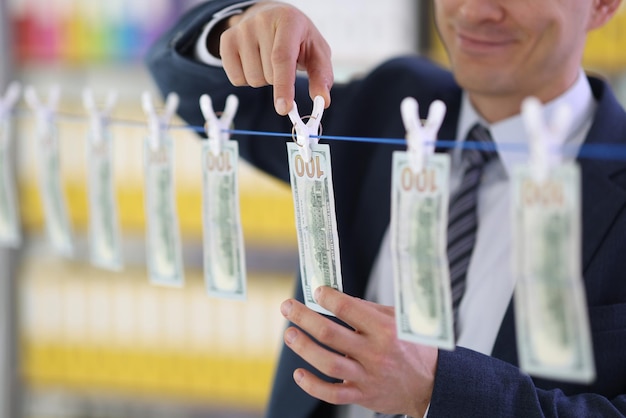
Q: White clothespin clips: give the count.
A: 8